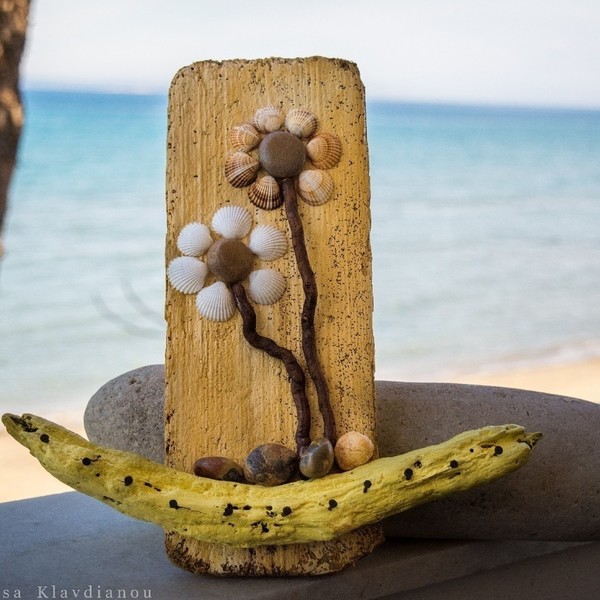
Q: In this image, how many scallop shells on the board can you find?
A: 13